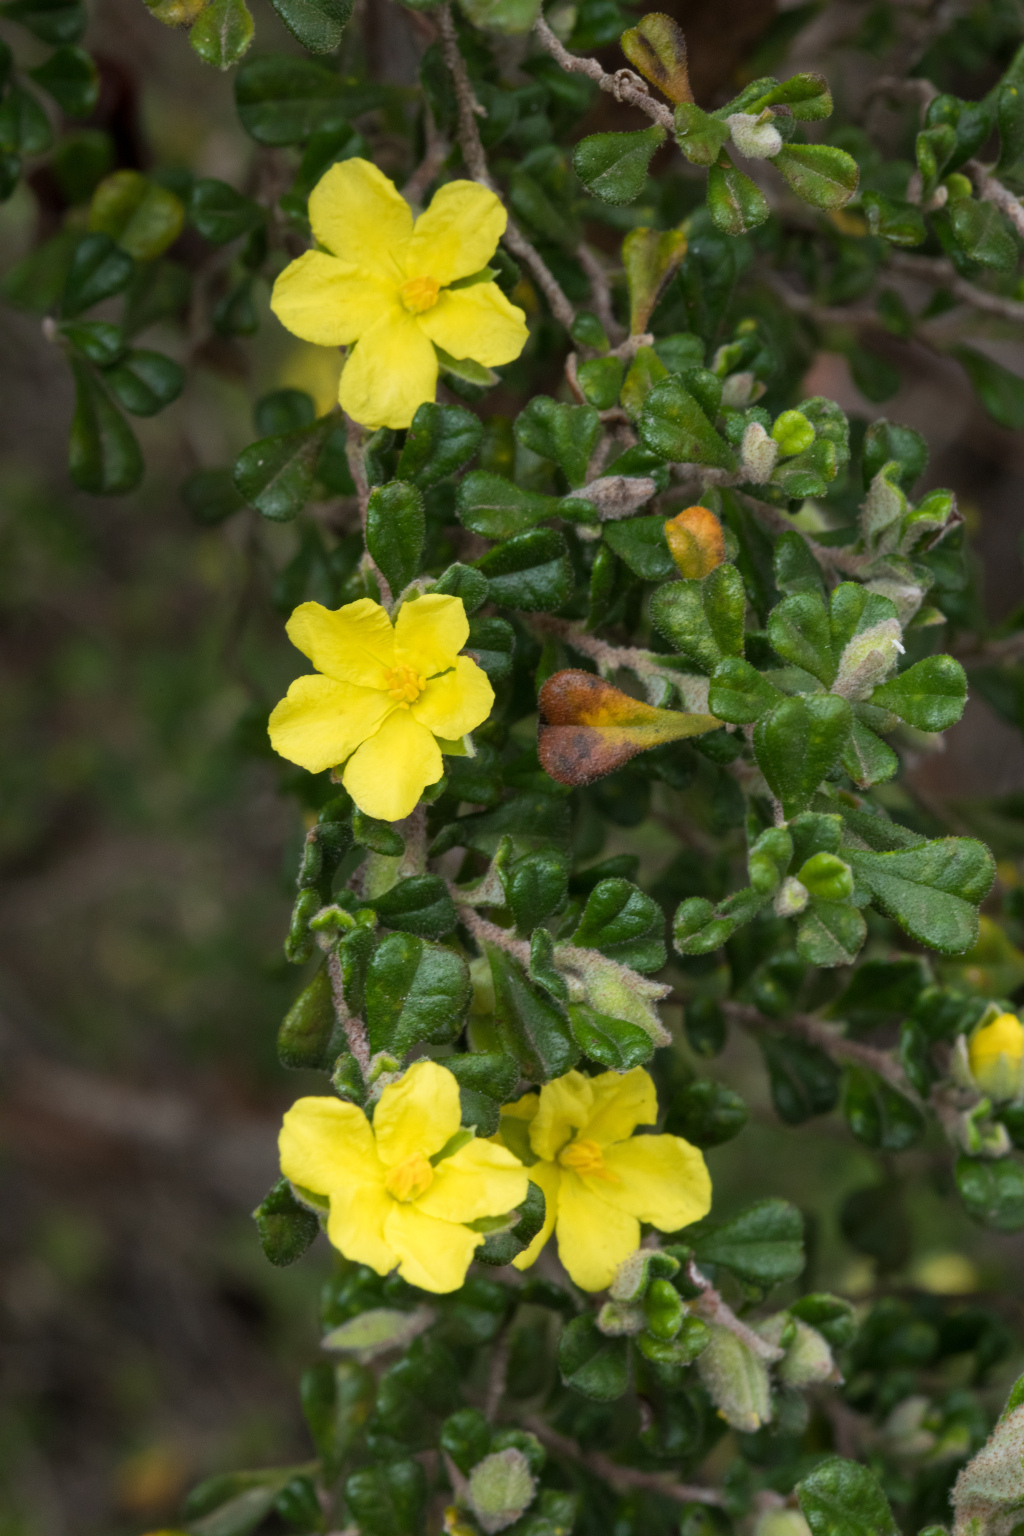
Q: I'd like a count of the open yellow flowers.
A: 4